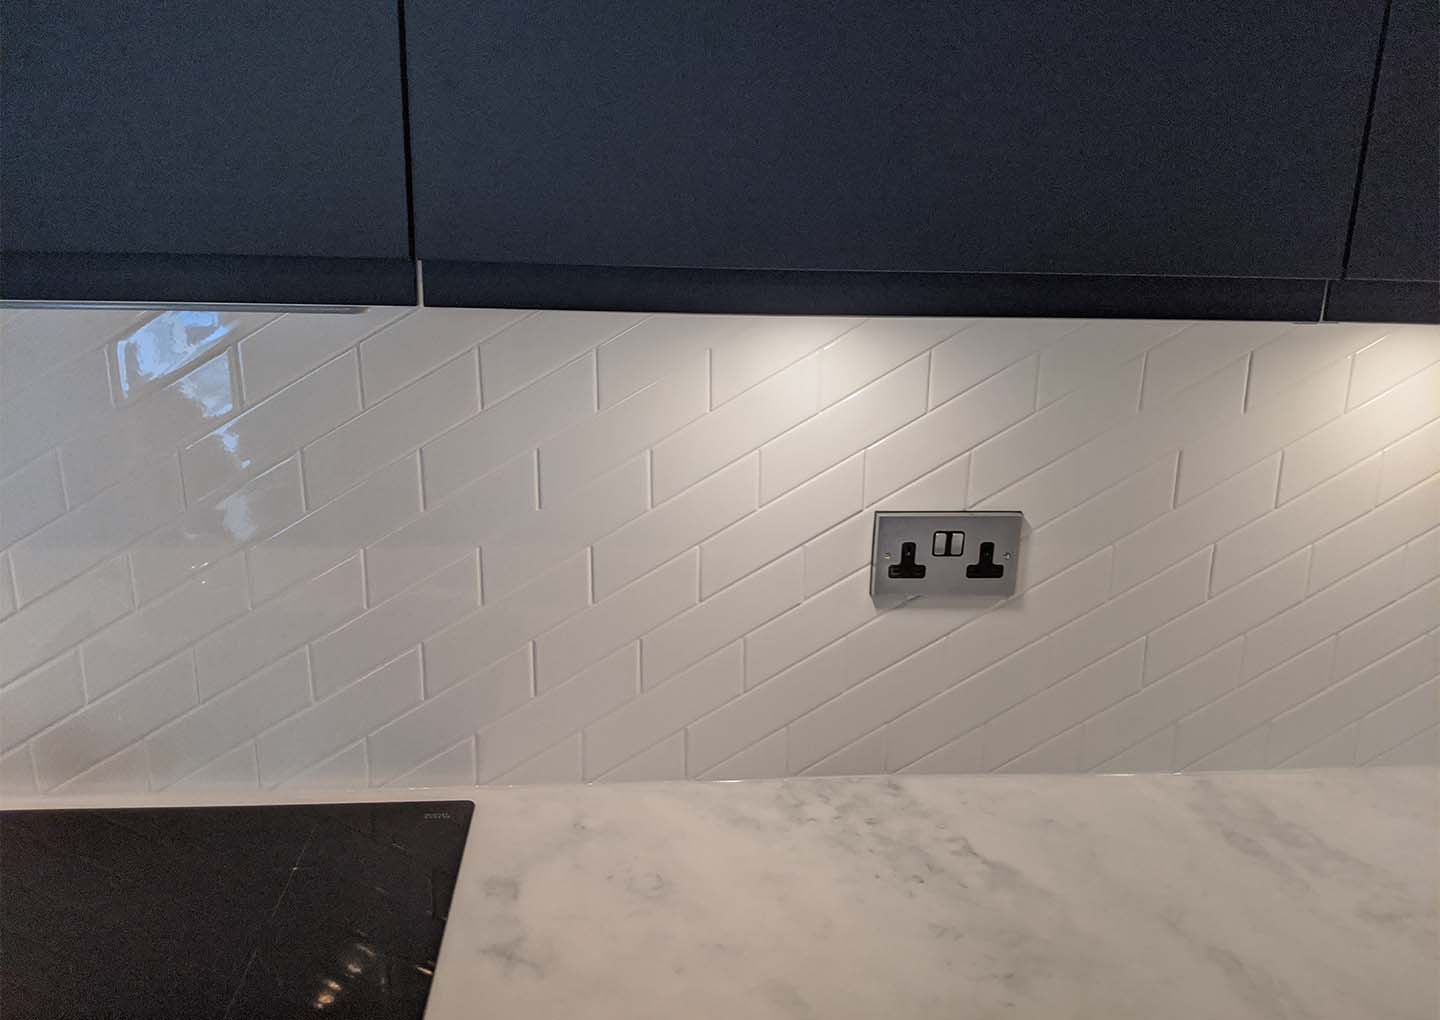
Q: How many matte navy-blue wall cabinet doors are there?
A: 3